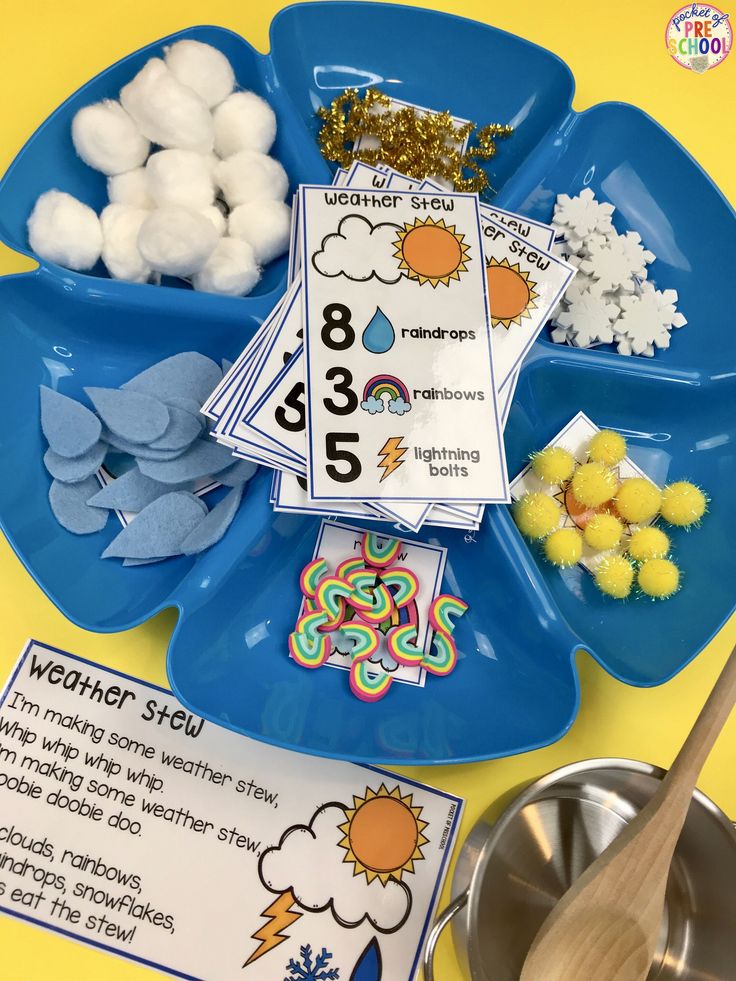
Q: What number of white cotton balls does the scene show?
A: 13